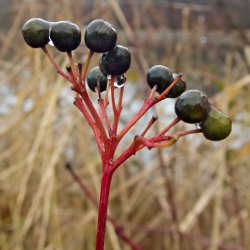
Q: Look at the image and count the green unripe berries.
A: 1